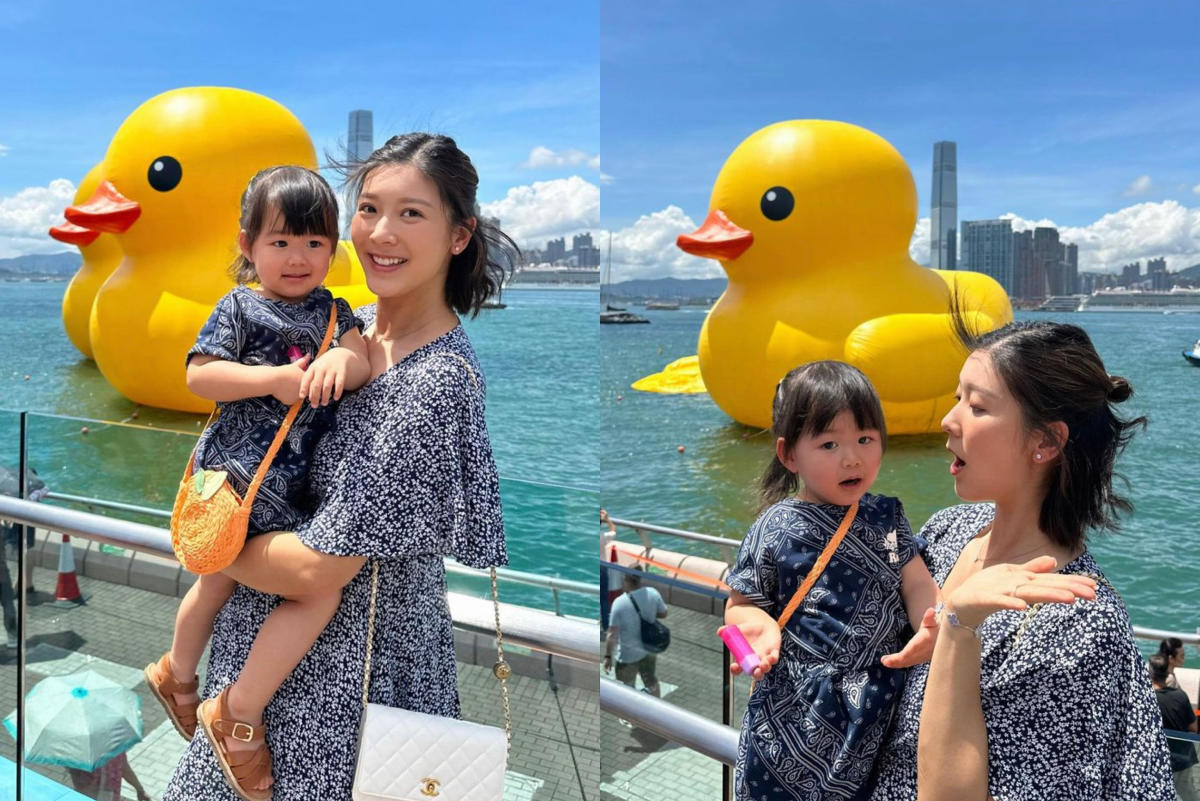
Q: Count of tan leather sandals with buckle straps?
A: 2